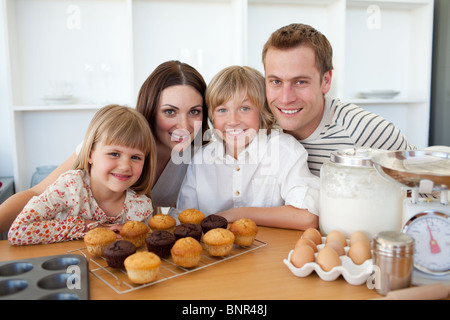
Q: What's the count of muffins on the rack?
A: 12